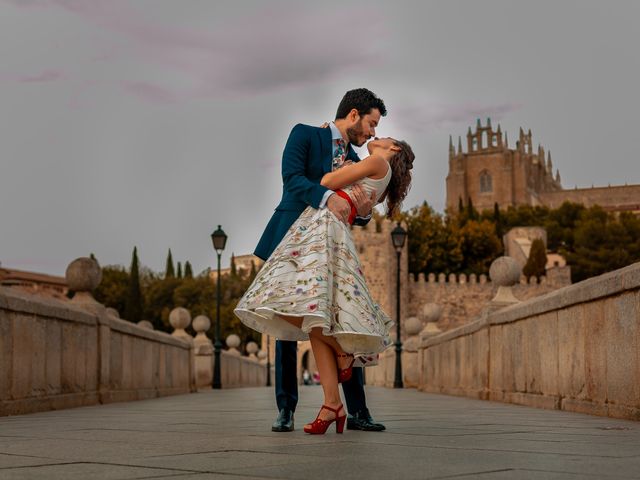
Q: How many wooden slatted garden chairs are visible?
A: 0